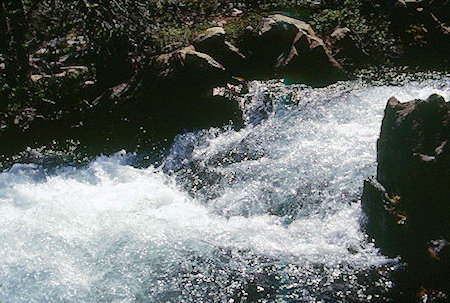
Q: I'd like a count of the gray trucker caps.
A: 0